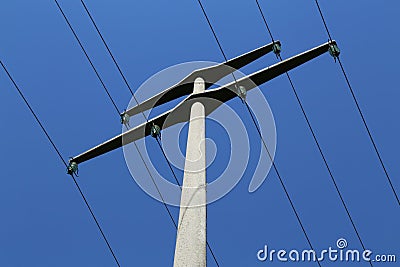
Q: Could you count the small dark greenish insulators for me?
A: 6